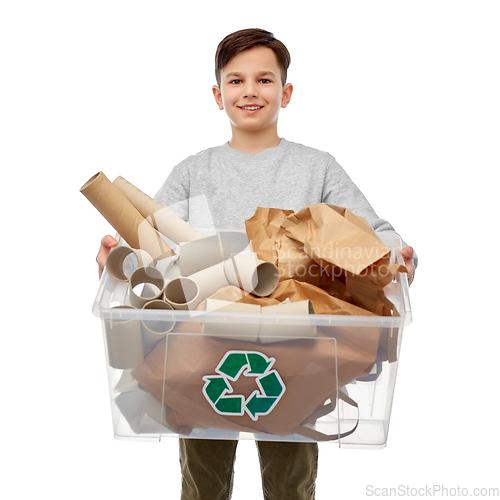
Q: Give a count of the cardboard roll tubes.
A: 11